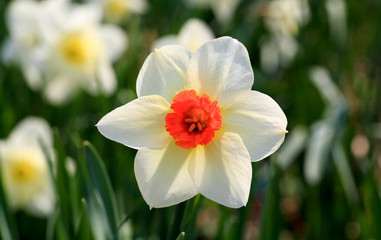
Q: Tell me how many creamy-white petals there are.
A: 6